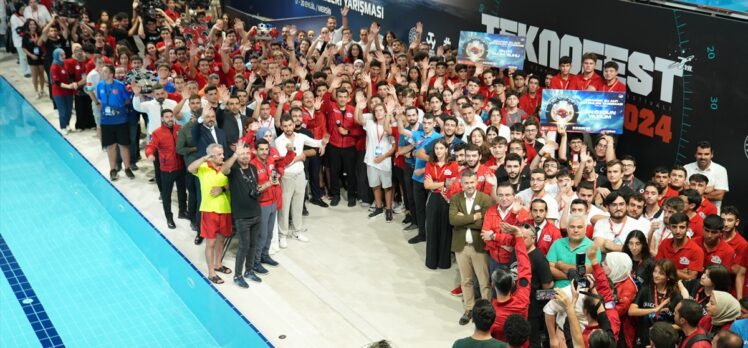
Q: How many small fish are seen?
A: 0